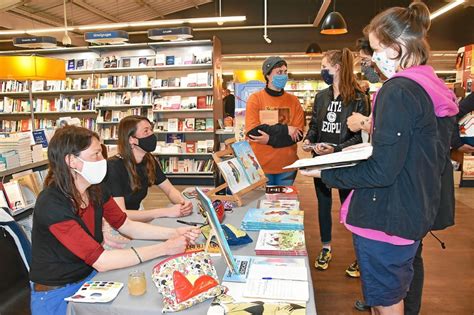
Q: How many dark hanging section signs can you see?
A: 3